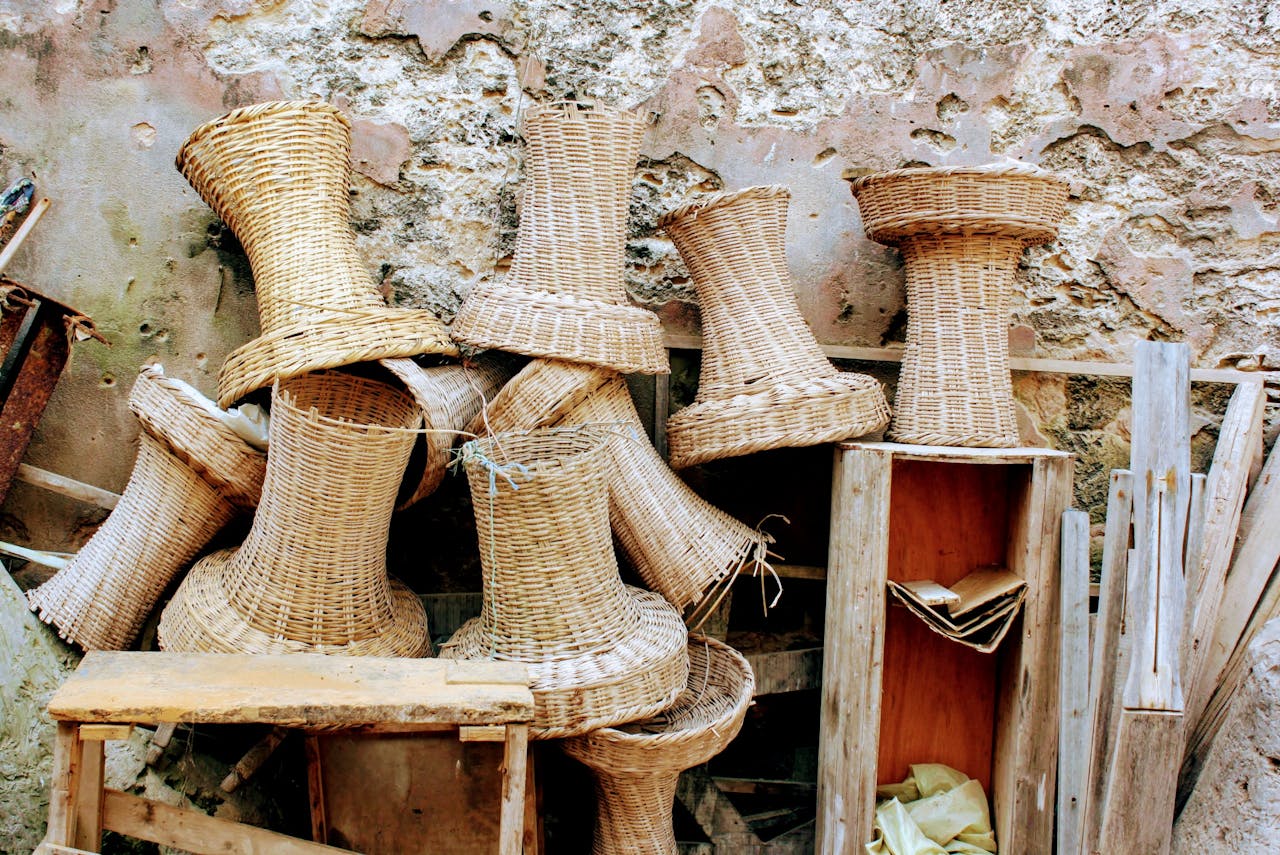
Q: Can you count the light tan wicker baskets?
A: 10